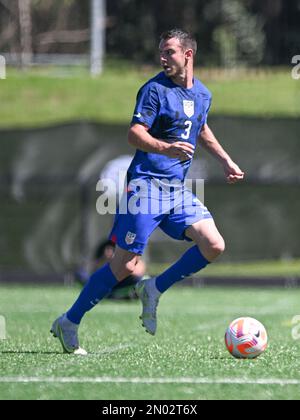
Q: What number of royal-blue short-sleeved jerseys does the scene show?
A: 1